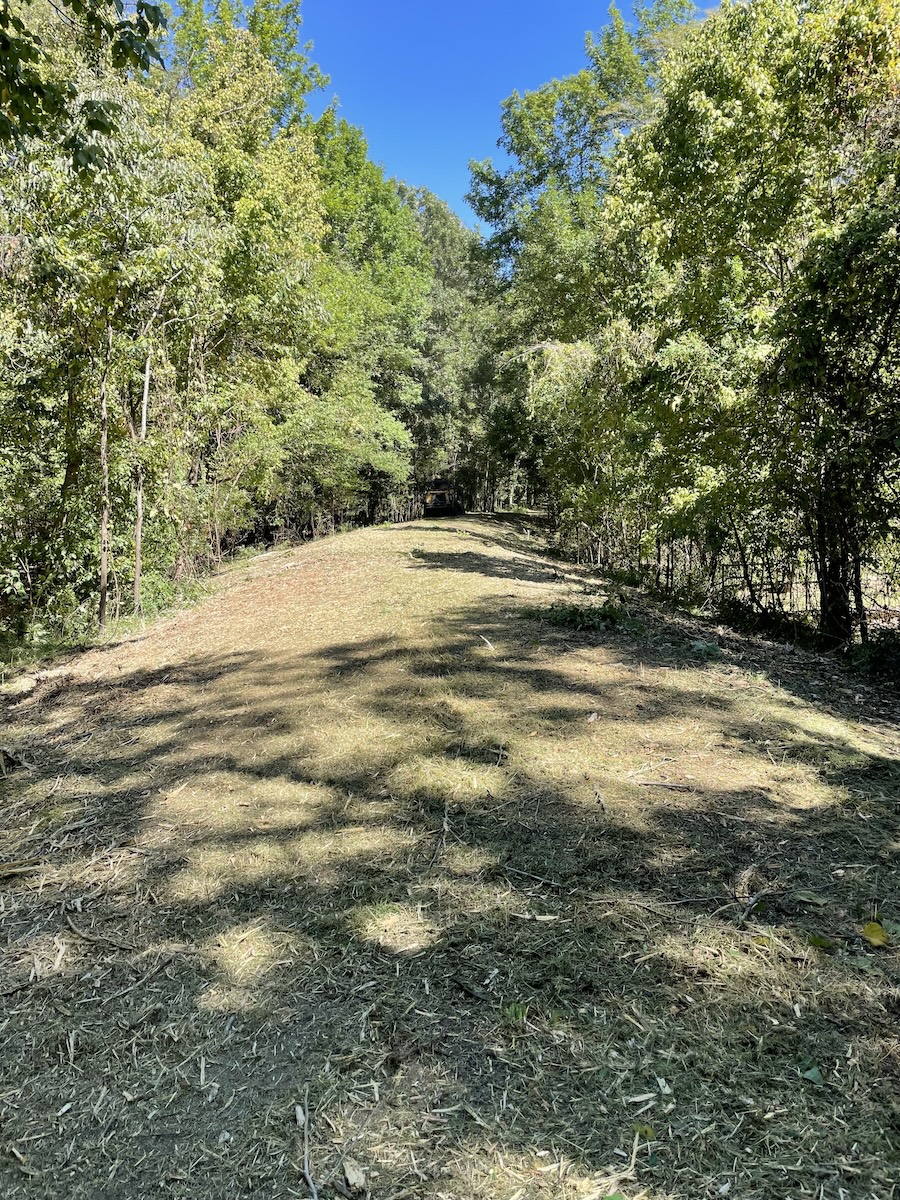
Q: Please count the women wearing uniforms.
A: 0